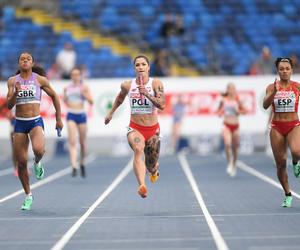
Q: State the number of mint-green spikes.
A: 4